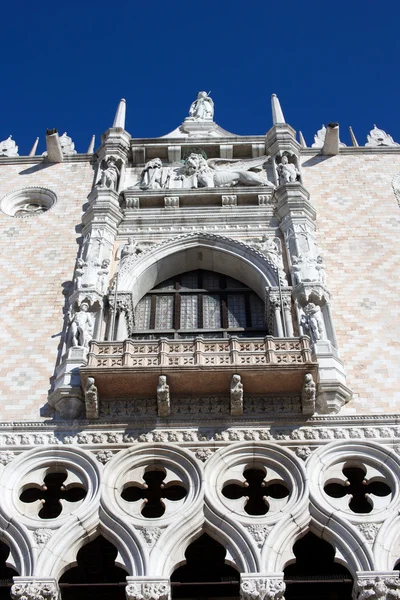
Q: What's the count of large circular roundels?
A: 4